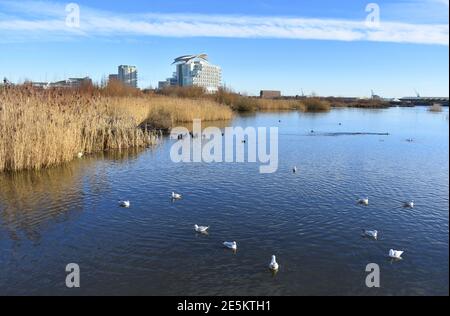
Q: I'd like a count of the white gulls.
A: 10